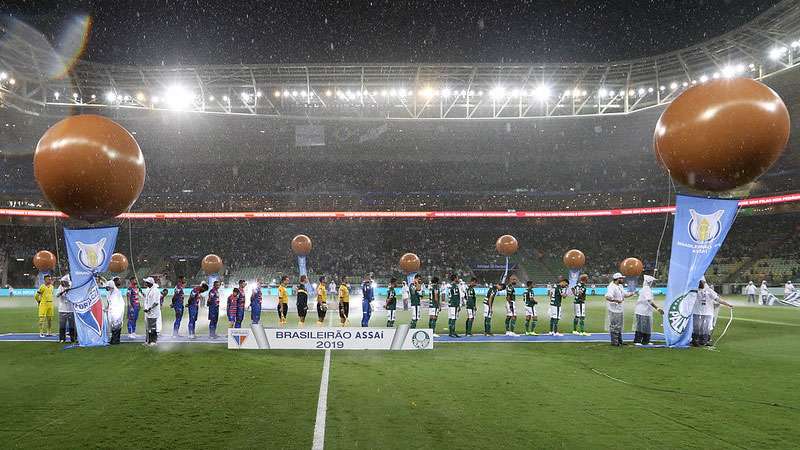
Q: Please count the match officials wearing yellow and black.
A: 4